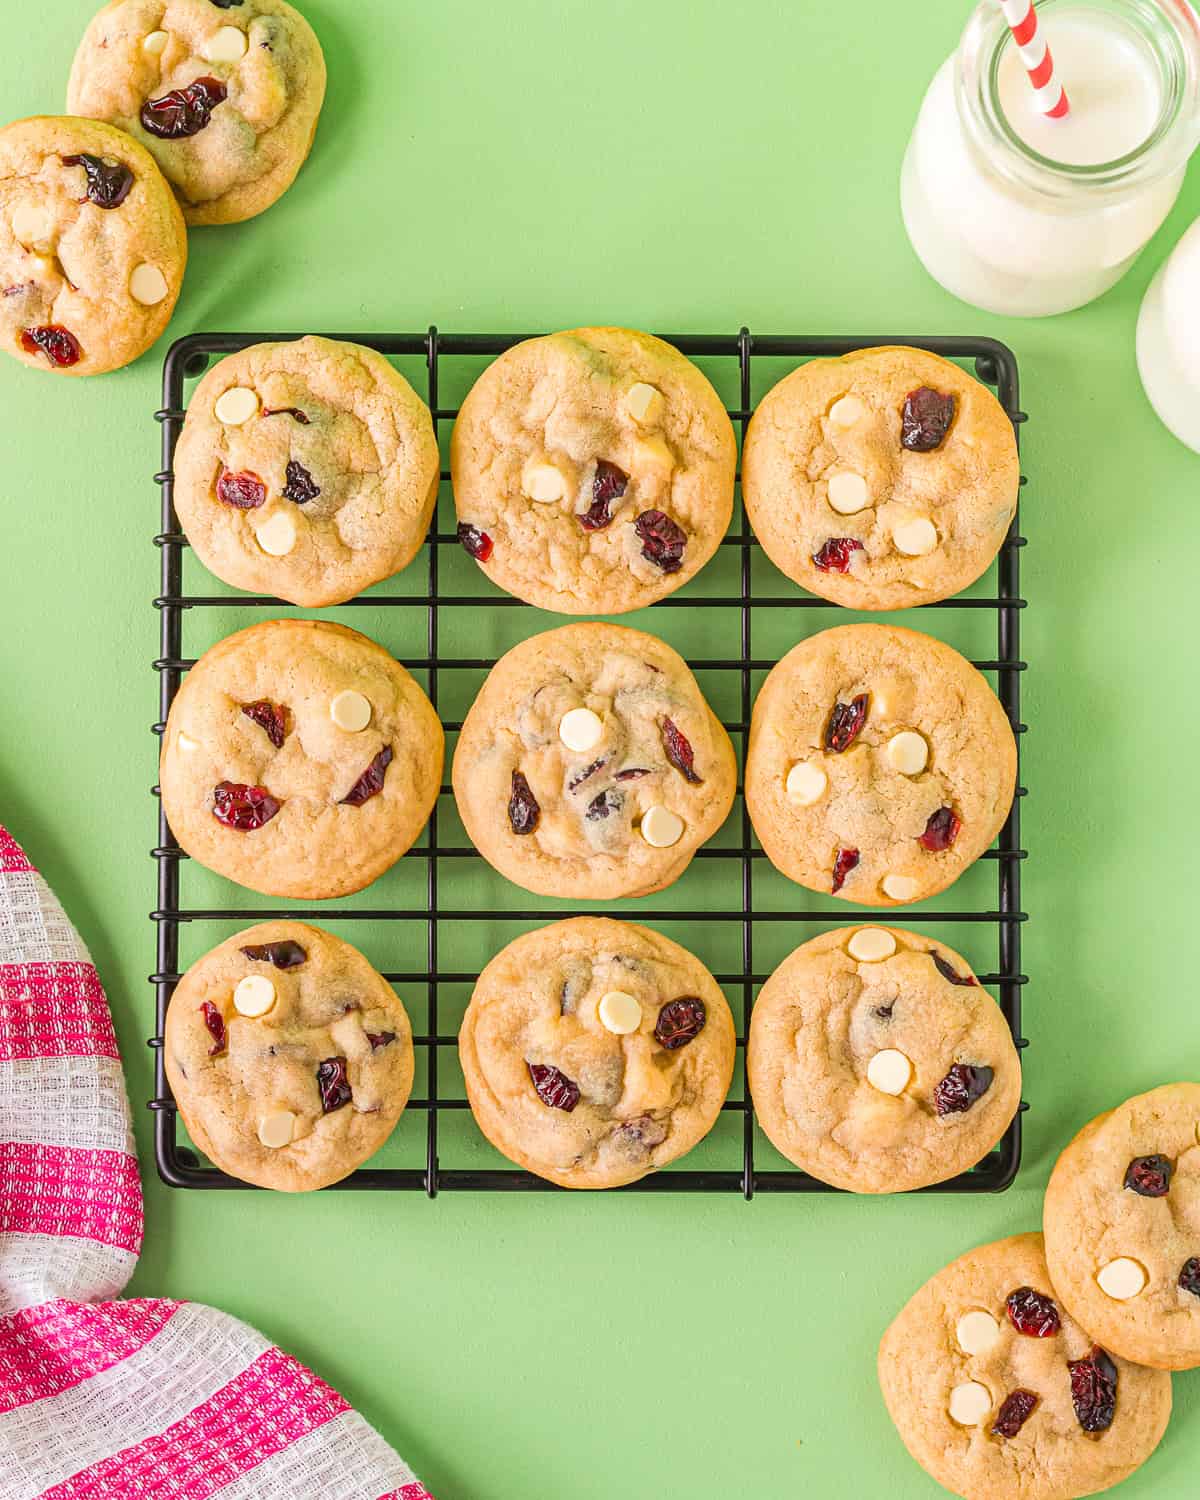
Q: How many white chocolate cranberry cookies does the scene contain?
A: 13